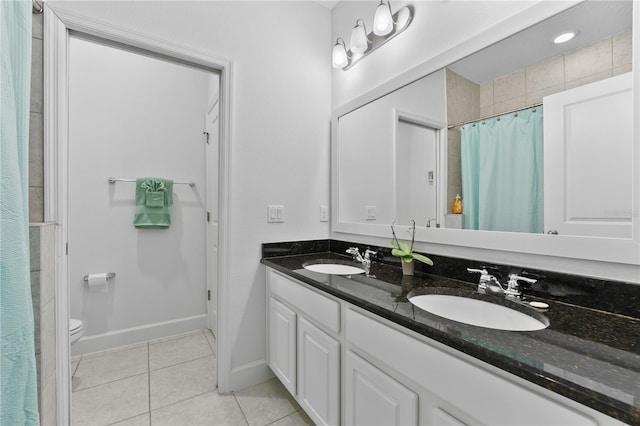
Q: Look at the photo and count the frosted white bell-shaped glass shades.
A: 3